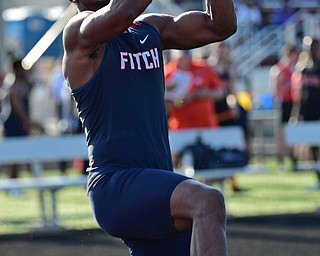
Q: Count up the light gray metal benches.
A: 2